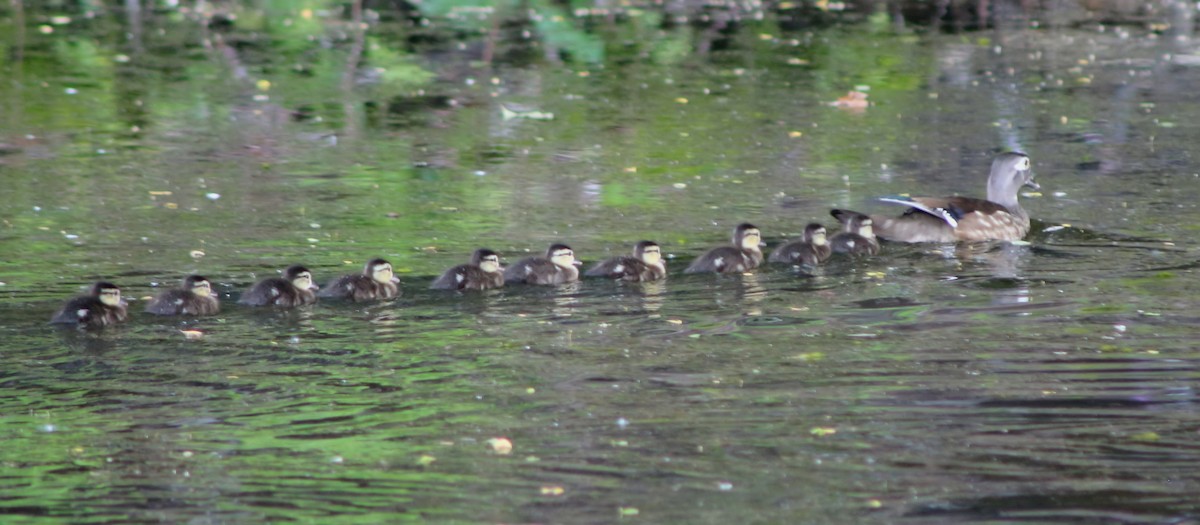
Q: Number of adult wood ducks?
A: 1